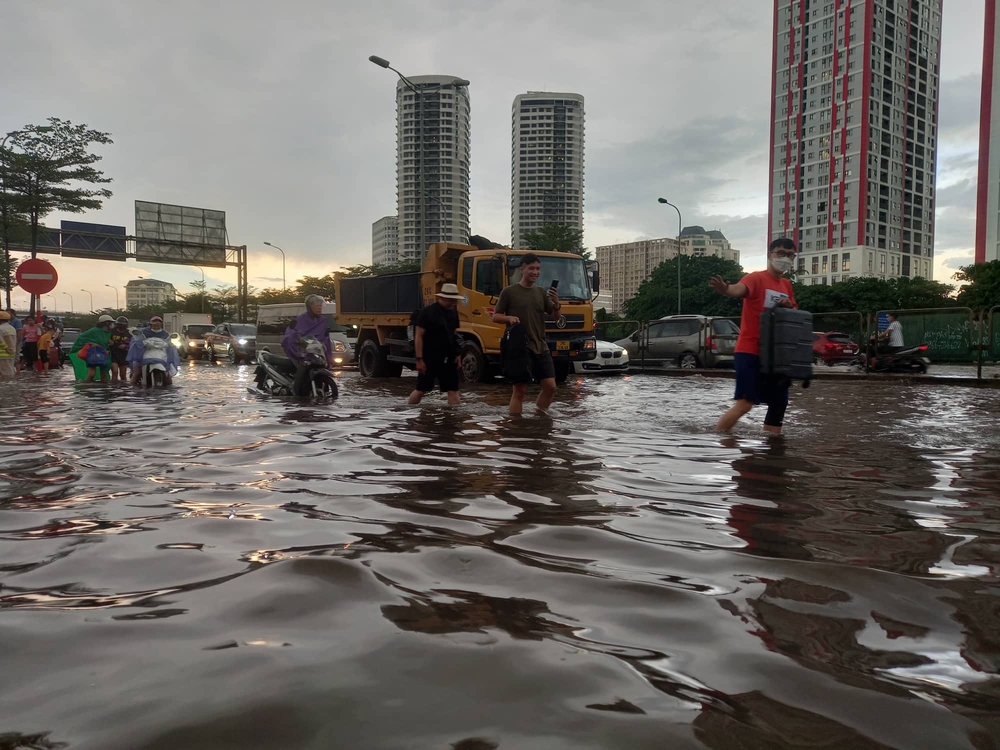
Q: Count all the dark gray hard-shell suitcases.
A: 1